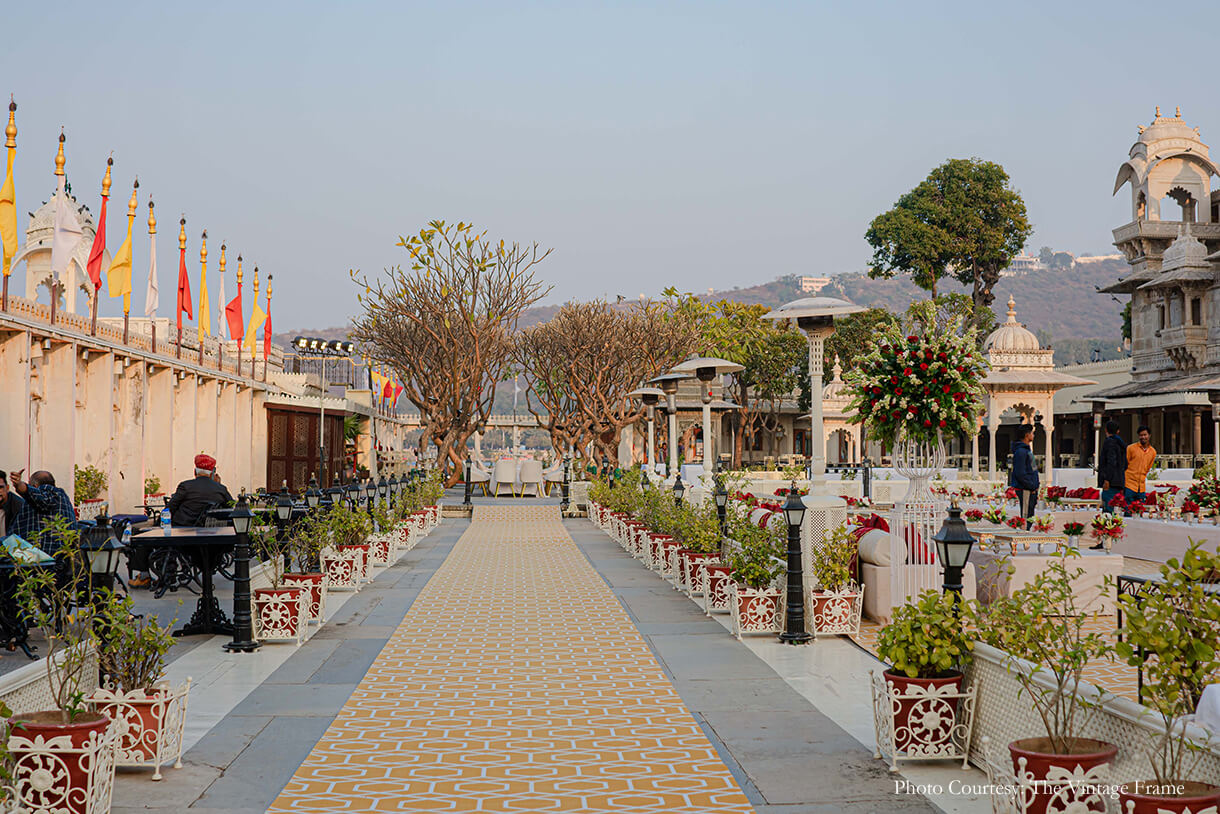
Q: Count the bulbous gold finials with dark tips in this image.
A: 11